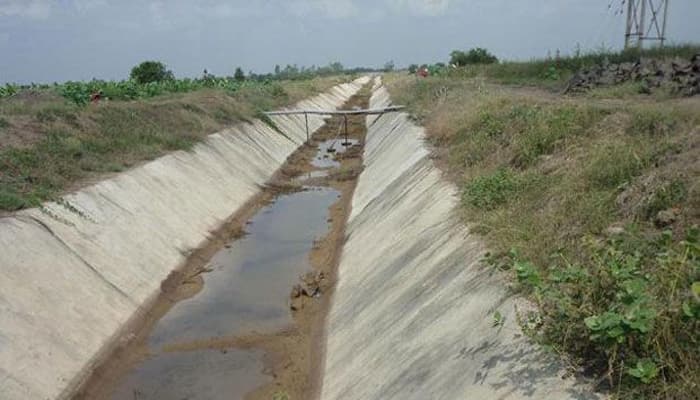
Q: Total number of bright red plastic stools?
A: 0